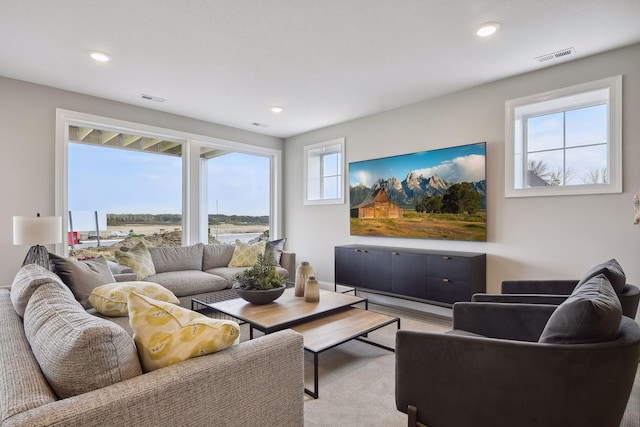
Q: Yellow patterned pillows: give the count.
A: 4